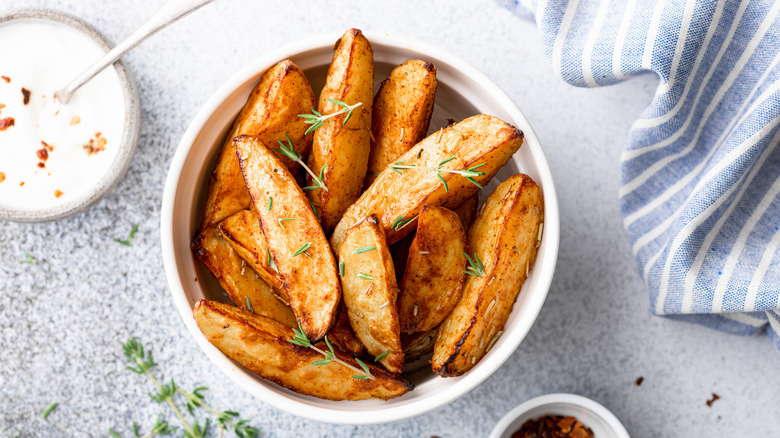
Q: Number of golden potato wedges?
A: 11